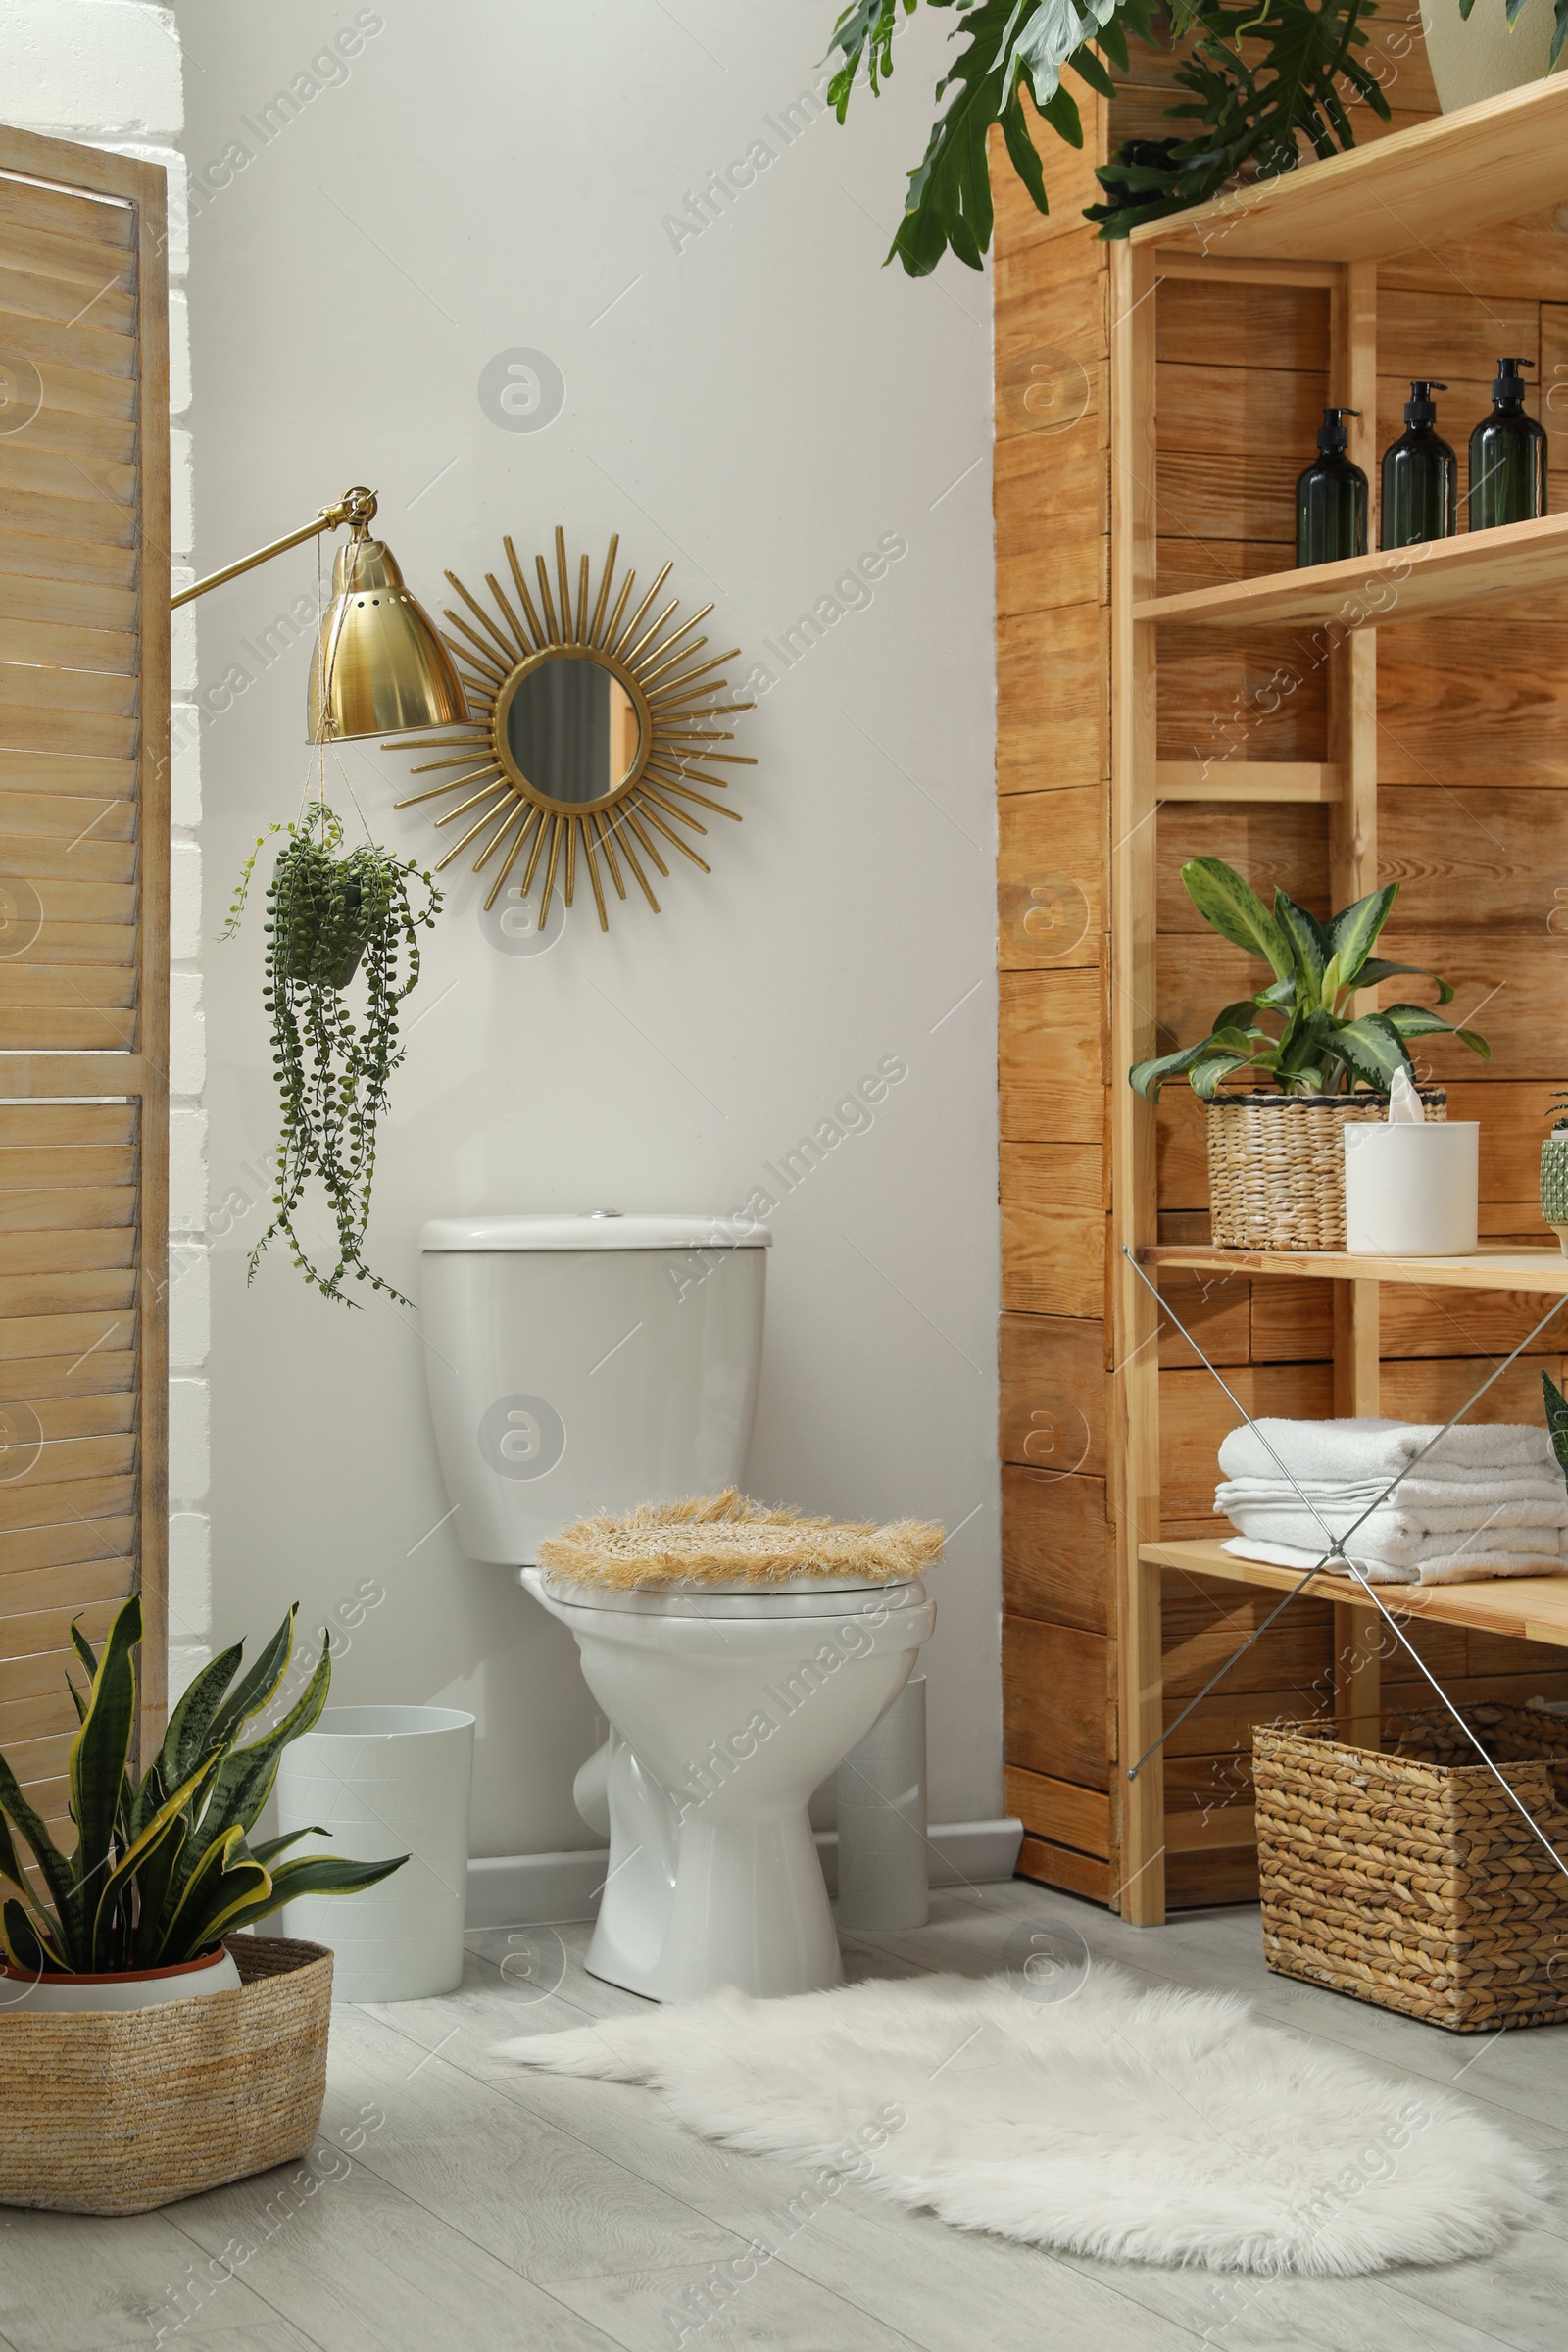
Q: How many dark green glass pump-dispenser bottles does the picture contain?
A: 3